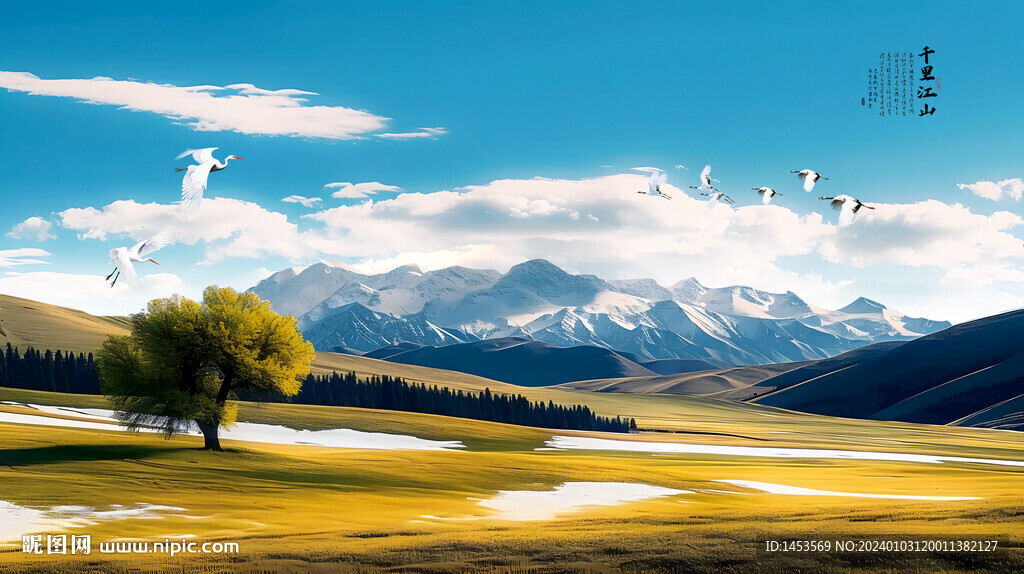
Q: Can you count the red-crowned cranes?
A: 6